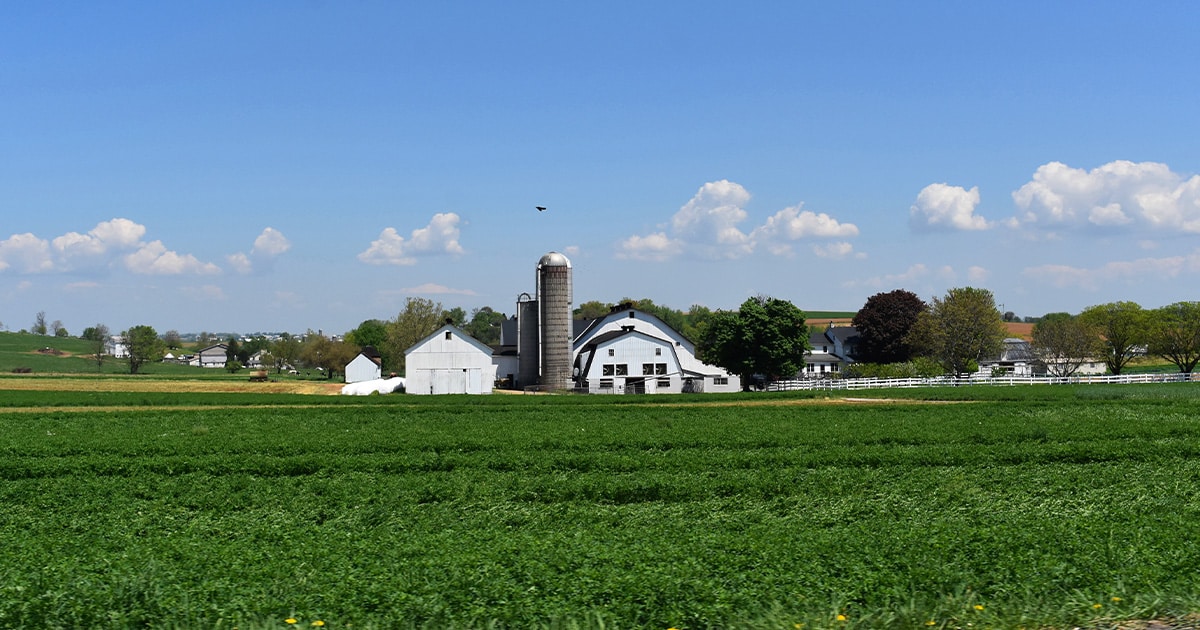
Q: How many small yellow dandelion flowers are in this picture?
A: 9